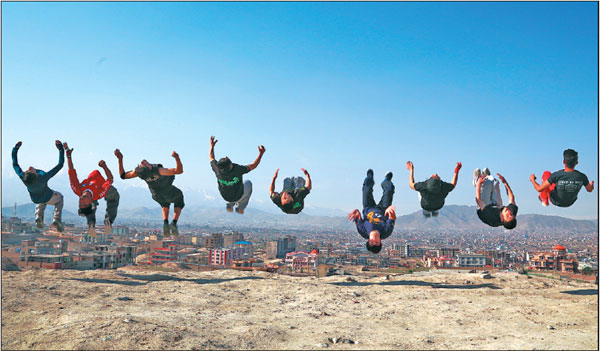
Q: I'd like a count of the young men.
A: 9